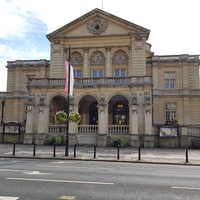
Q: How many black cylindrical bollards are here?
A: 8